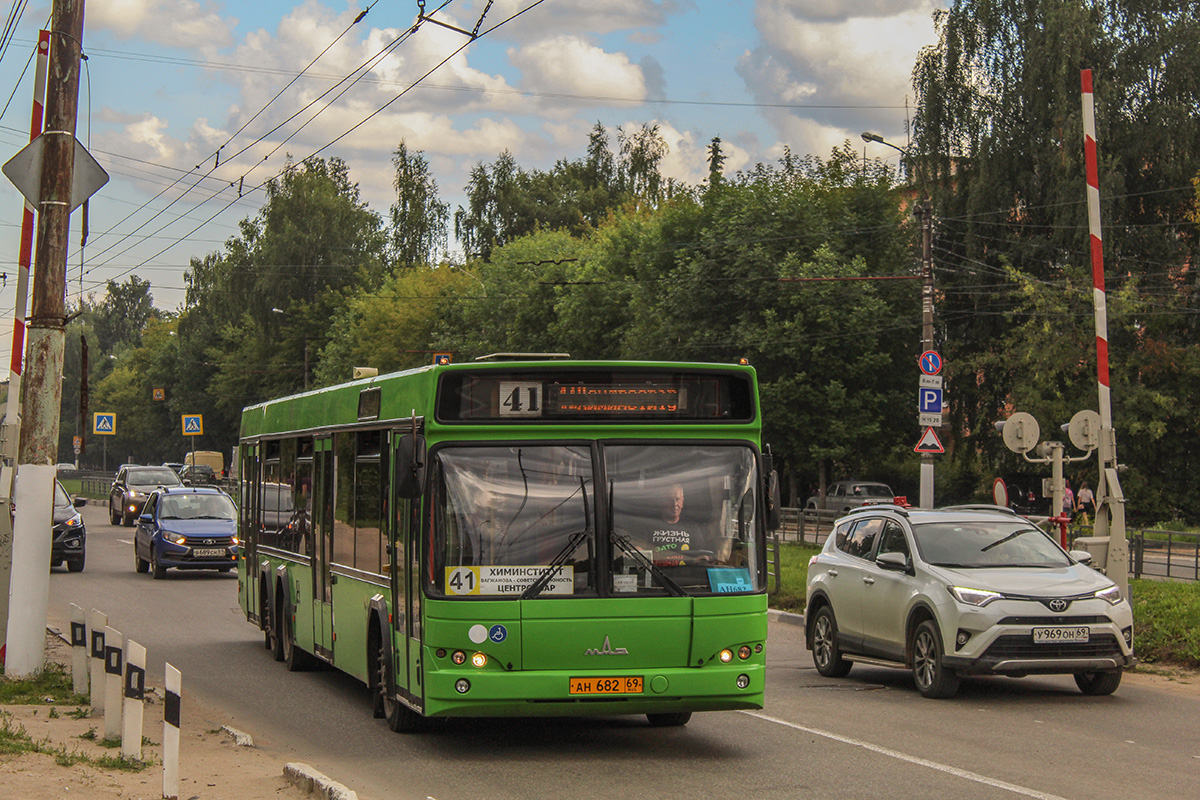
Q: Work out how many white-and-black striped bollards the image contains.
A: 5